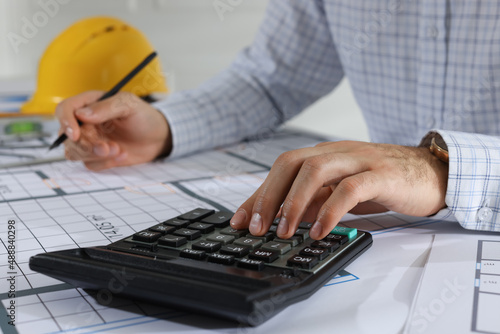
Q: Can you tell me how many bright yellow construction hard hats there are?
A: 1